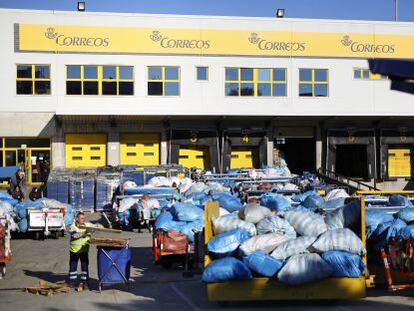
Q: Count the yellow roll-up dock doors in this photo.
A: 5